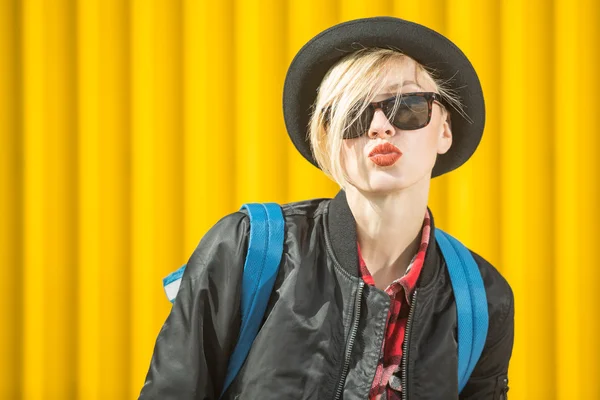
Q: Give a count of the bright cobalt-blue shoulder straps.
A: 2